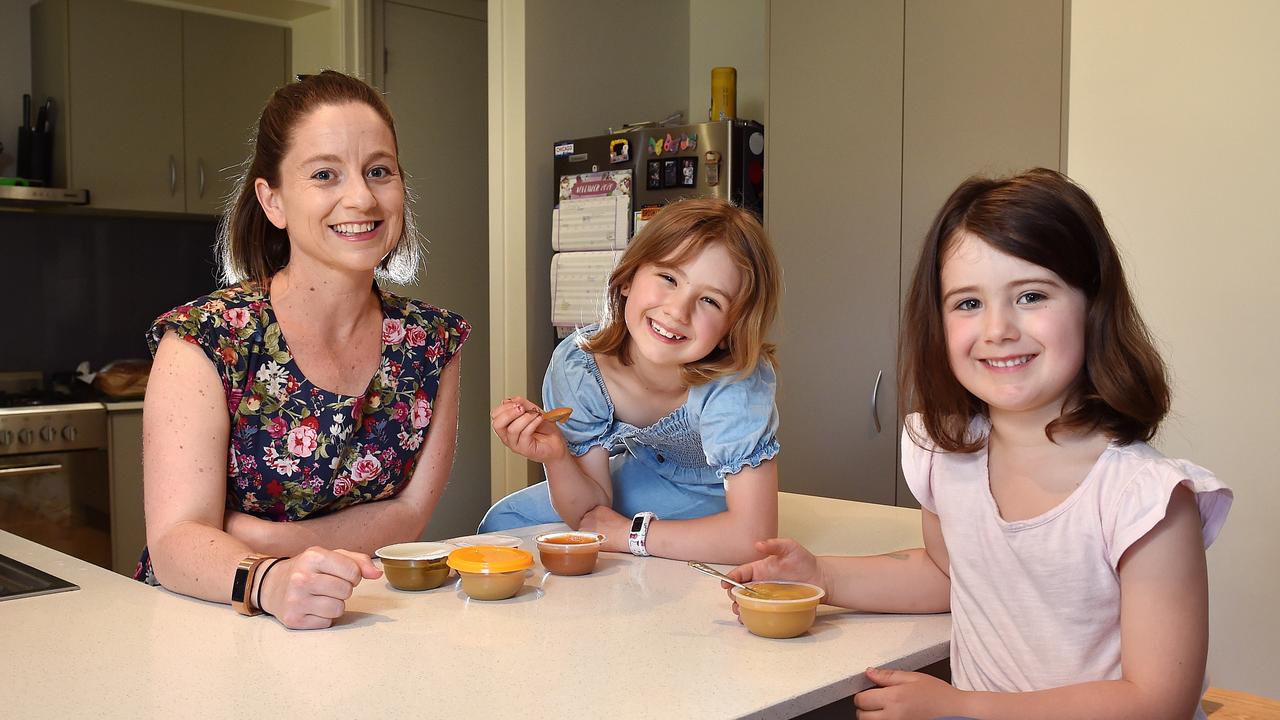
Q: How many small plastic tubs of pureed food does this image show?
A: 4